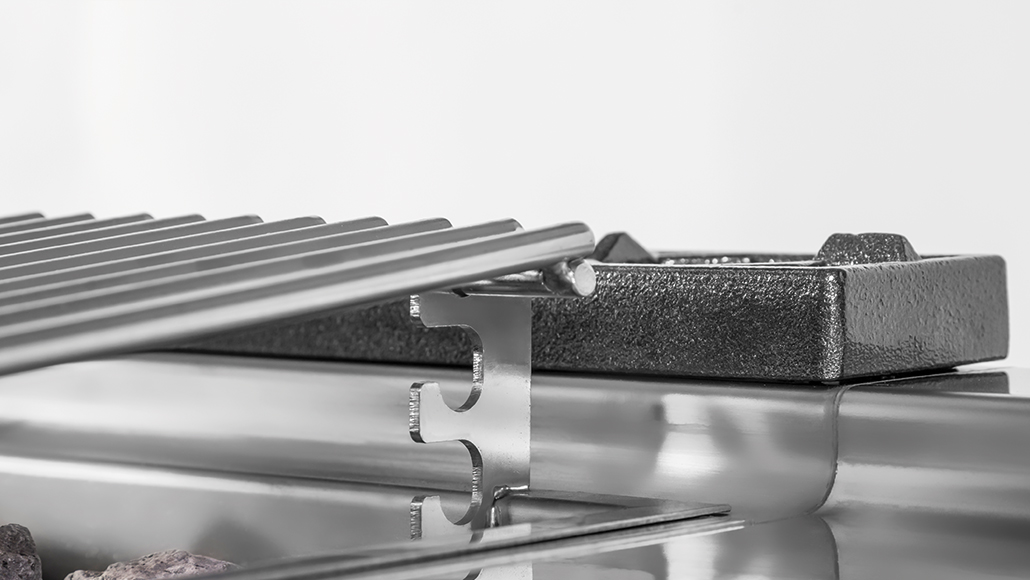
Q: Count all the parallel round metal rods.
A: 10